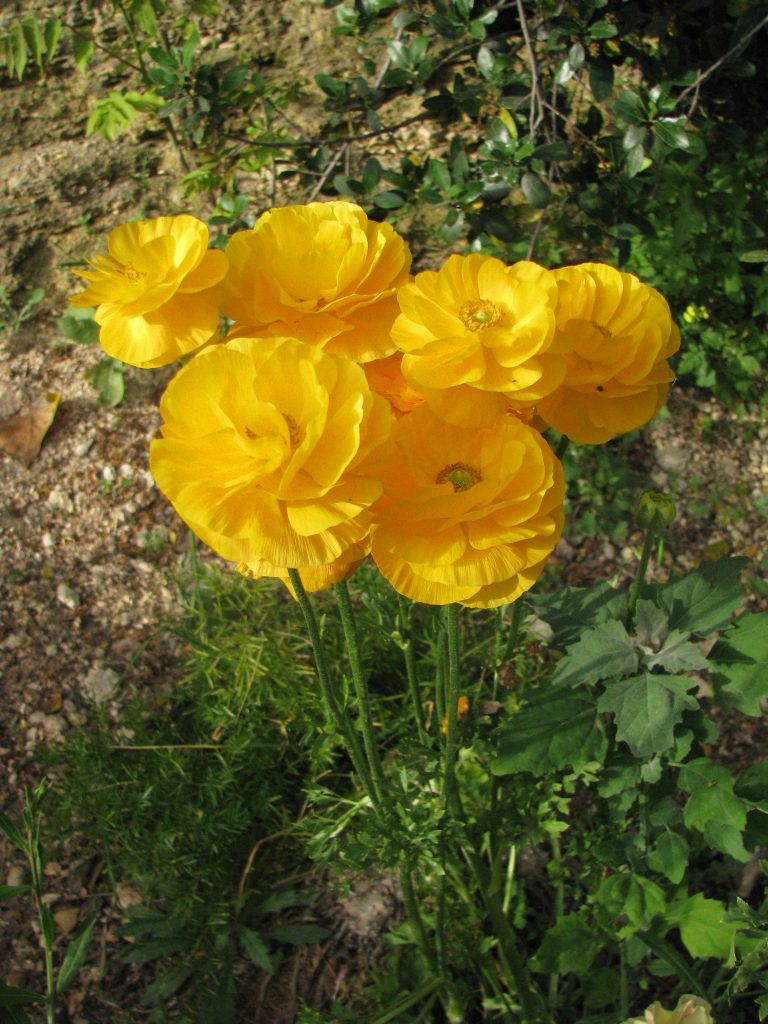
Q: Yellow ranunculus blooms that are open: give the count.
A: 6